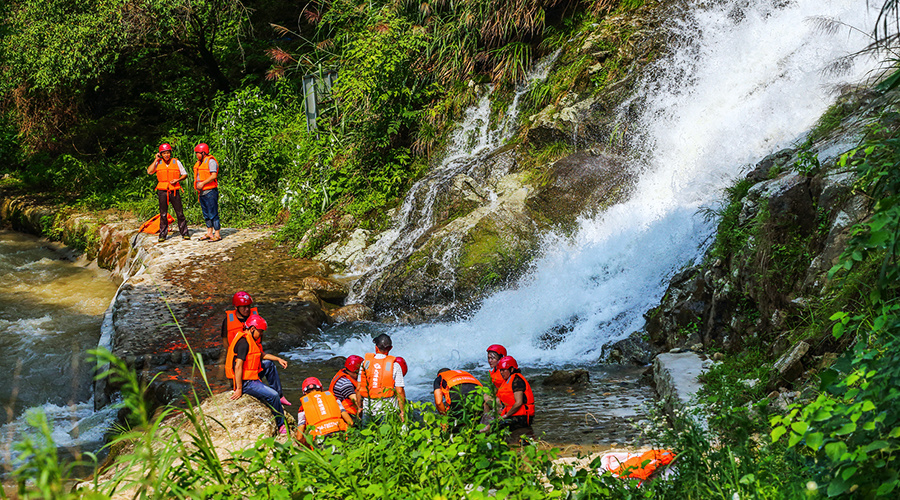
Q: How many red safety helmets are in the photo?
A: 9